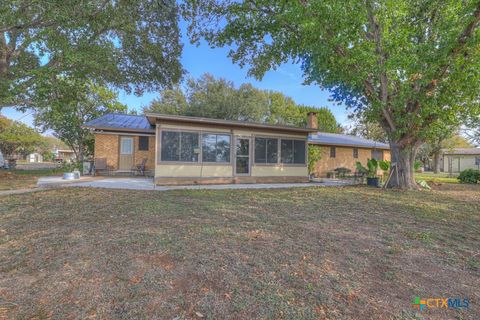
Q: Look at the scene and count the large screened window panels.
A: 4